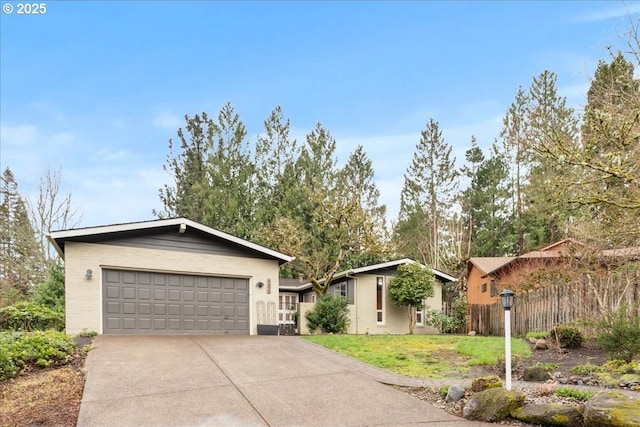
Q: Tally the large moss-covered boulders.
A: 3